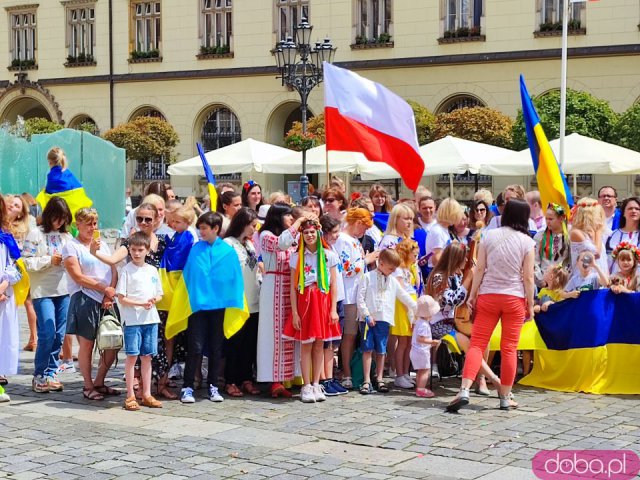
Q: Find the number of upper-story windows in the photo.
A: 8